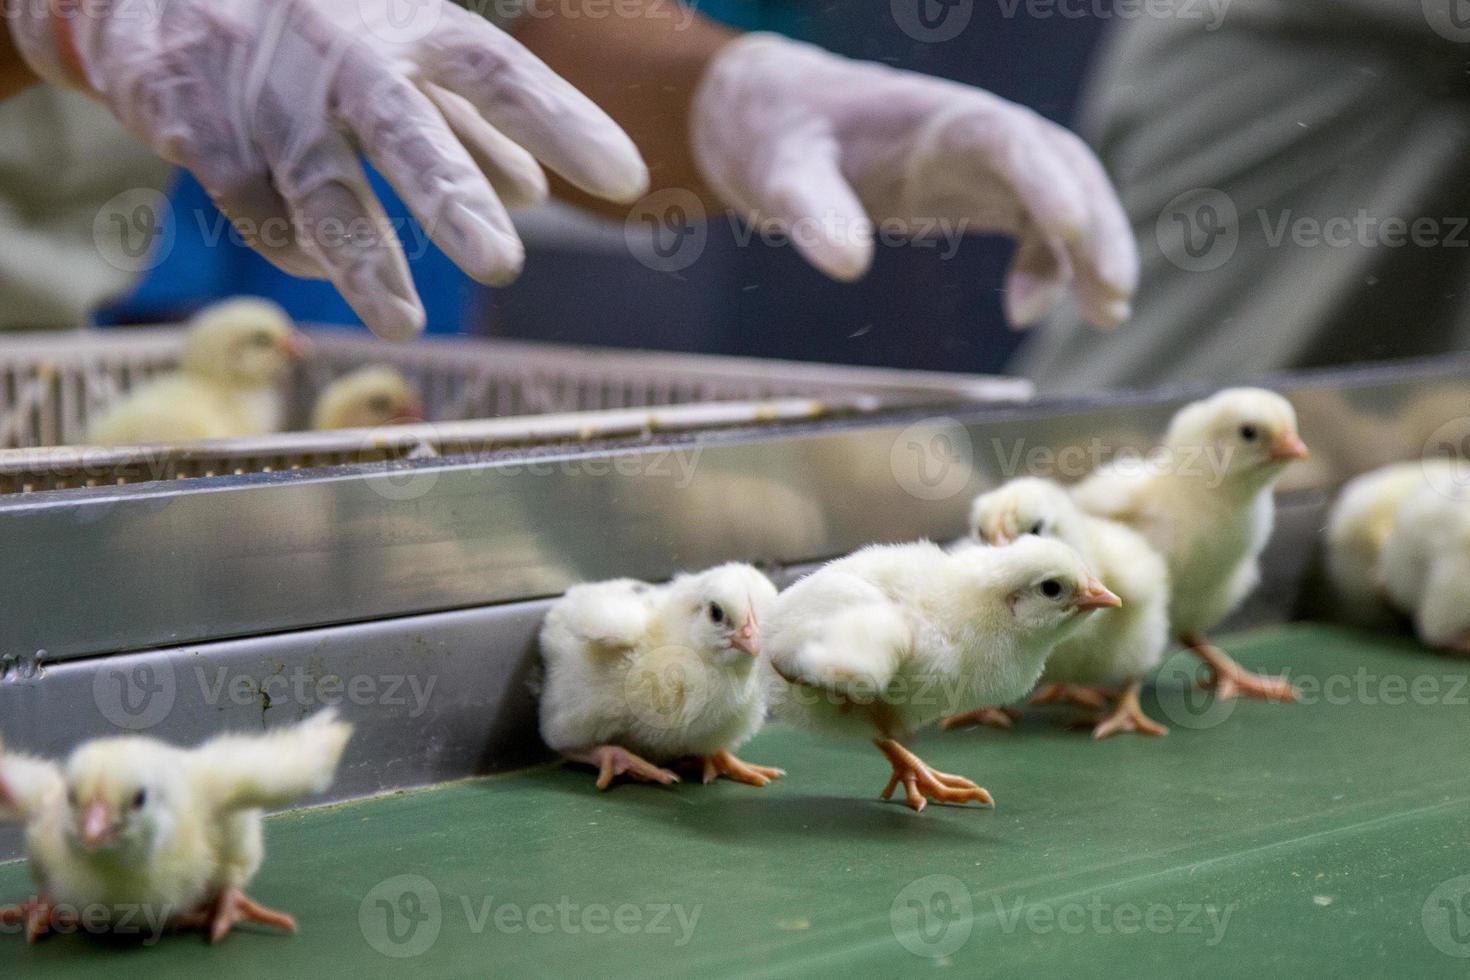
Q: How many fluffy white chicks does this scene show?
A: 9